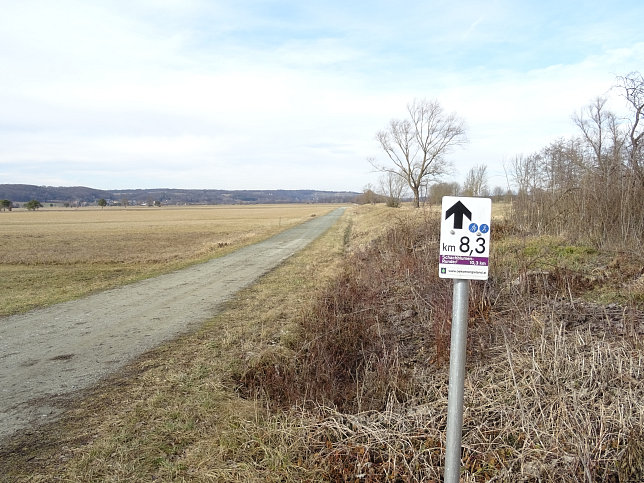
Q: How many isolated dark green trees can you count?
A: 3